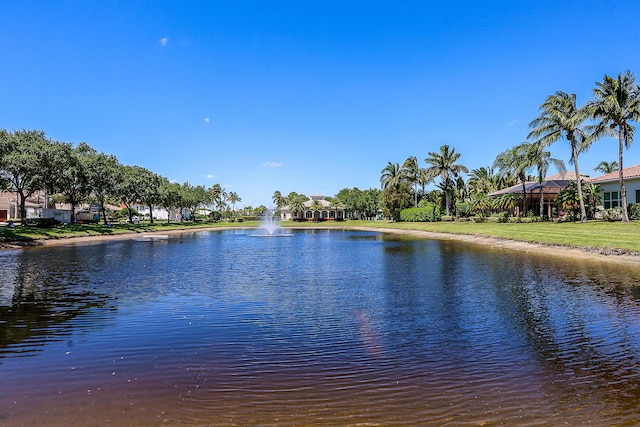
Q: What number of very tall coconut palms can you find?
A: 2